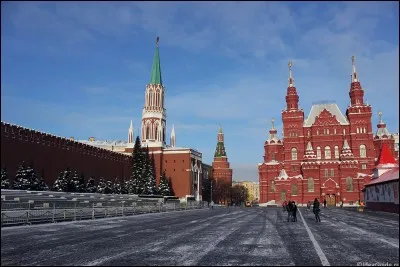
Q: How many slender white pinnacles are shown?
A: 2